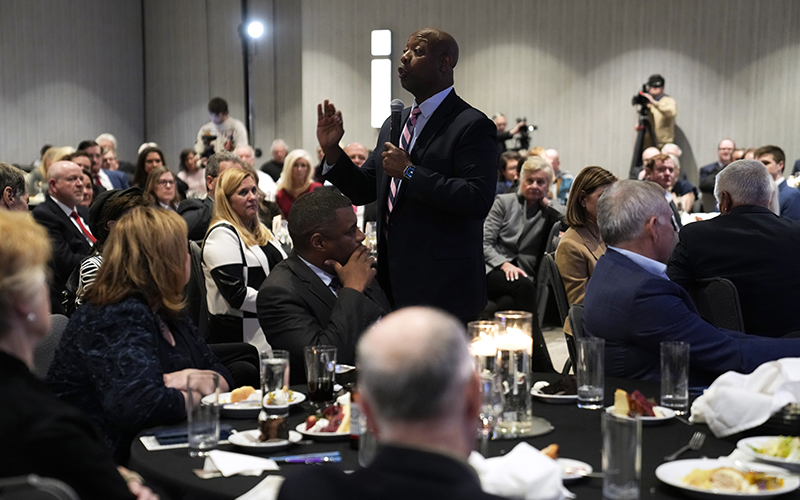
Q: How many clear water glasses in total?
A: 5